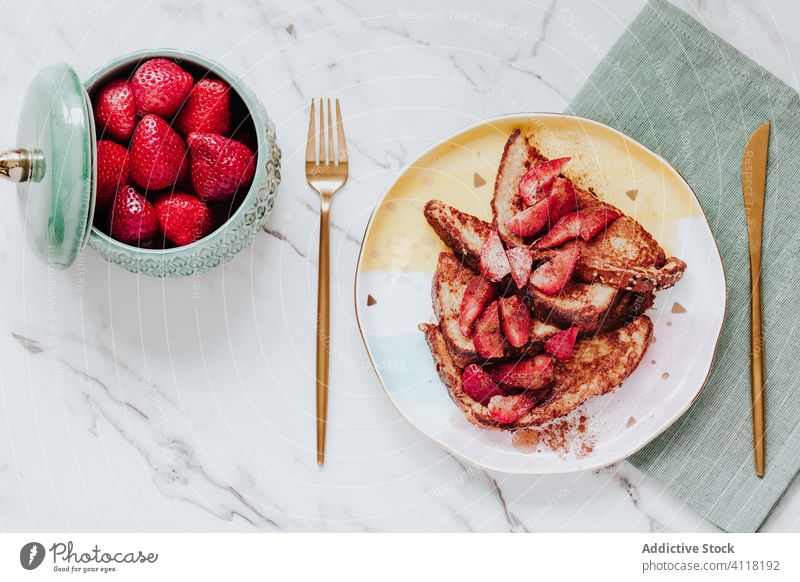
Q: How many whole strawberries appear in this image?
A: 8